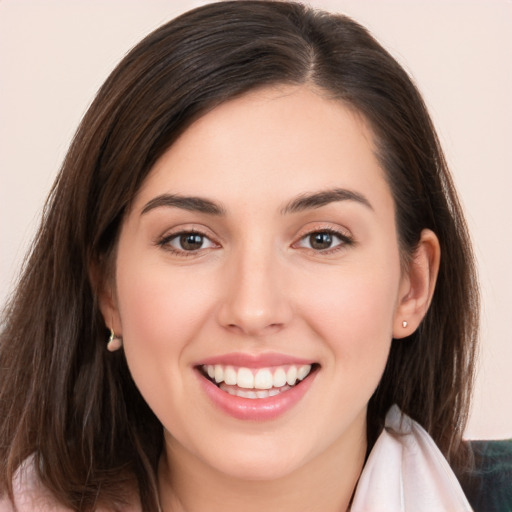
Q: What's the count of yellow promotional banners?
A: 0